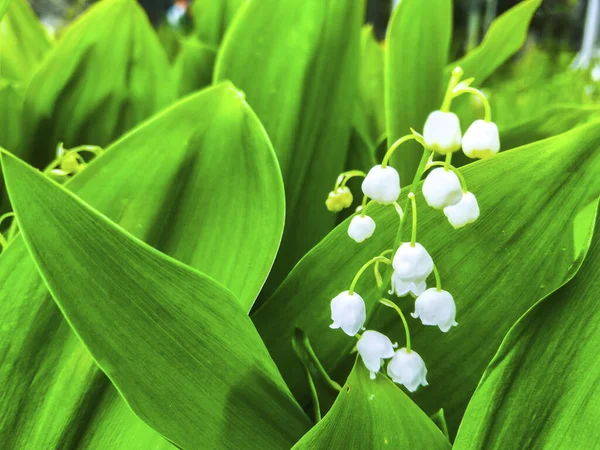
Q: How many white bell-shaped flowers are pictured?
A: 12